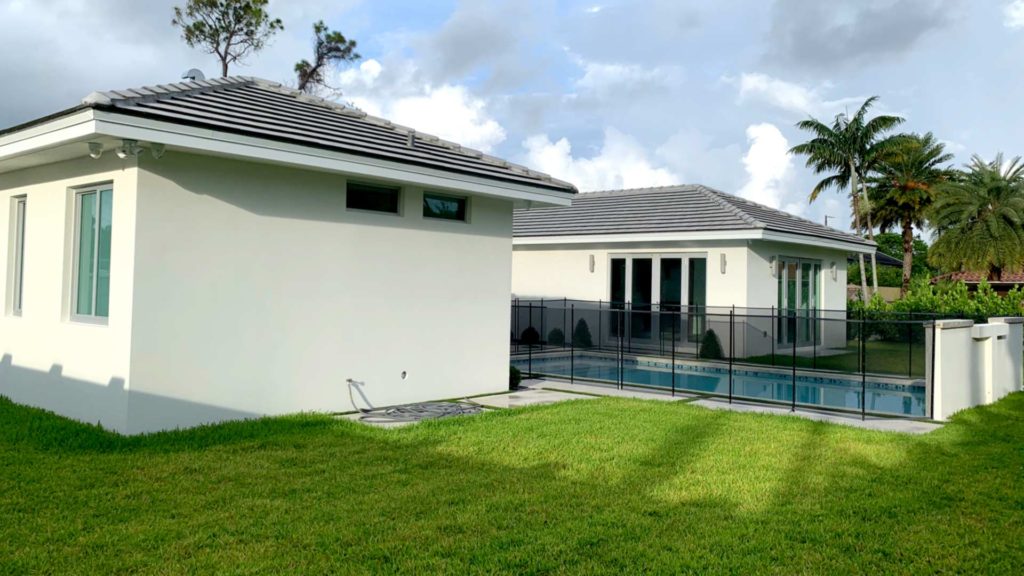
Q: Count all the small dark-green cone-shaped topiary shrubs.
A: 2